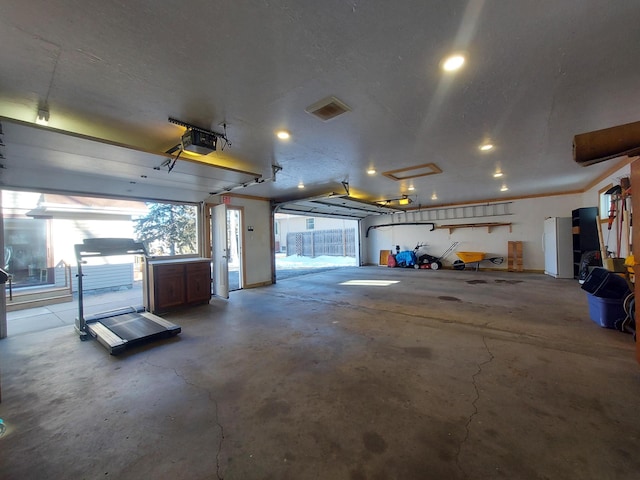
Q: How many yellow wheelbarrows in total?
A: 1